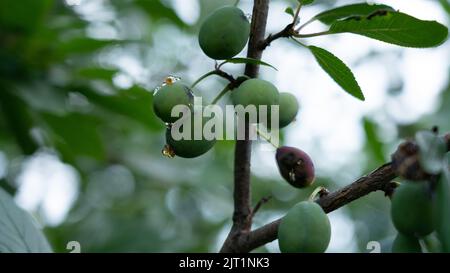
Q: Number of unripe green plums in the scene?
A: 8